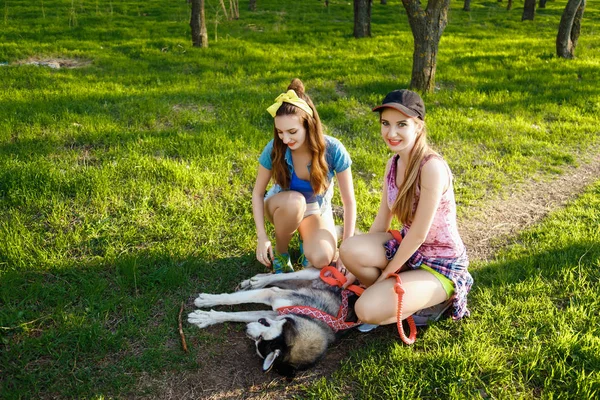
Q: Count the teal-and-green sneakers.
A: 2